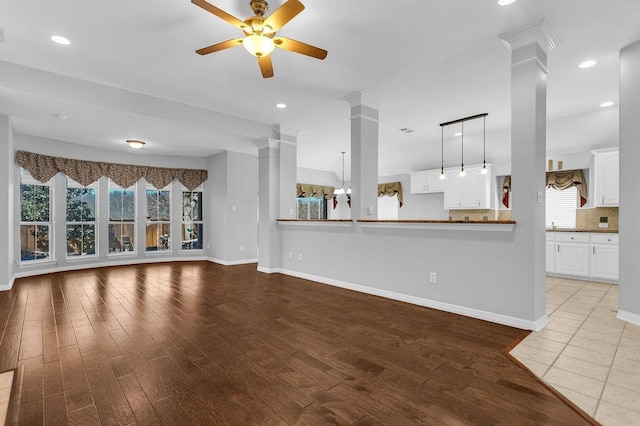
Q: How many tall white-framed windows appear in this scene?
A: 5